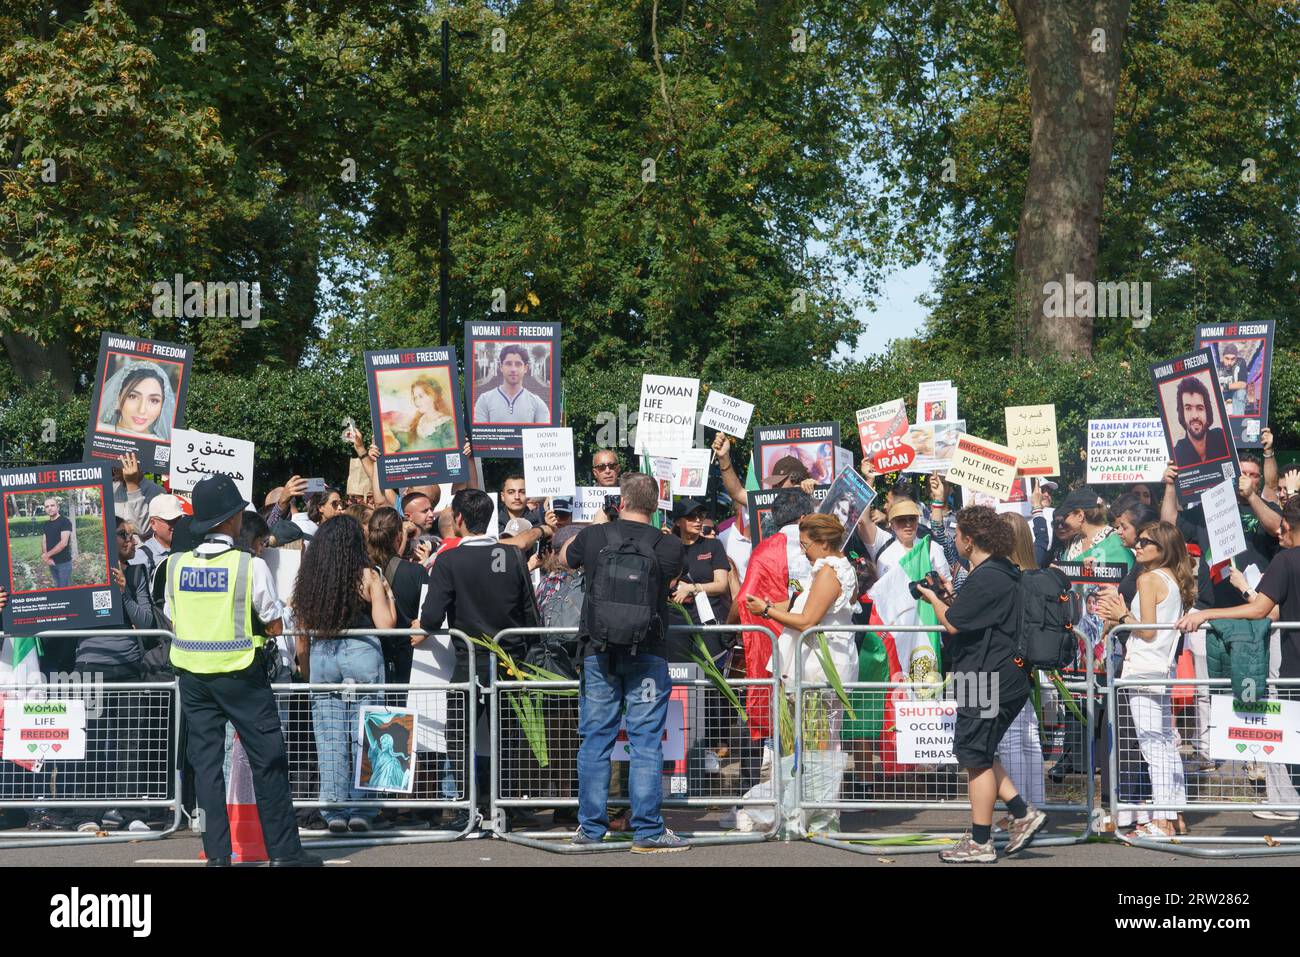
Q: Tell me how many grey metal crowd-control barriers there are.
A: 5